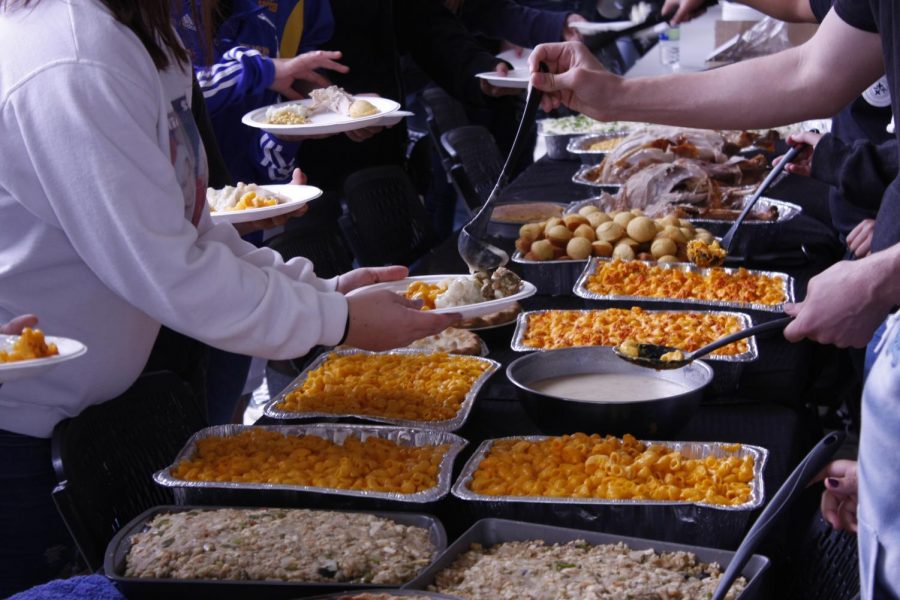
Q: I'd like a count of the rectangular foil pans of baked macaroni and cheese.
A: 5